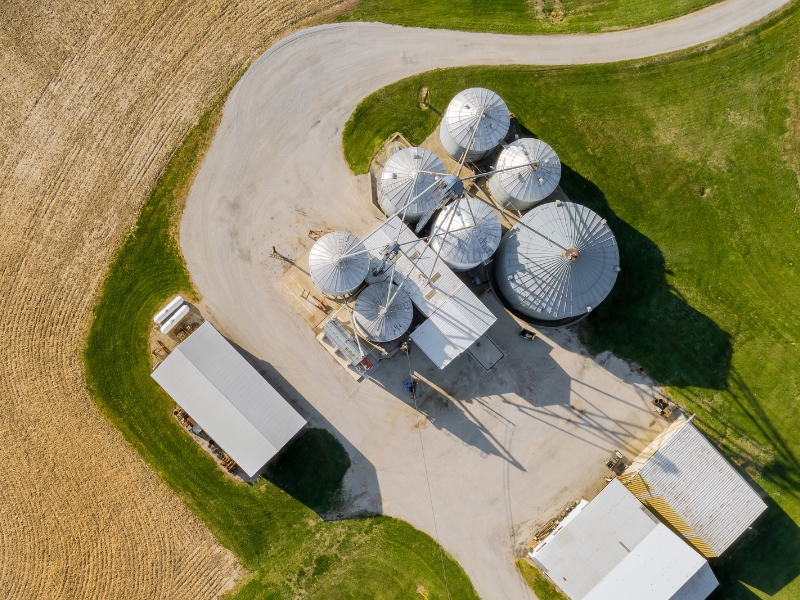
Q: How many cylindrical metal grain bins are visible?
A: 7